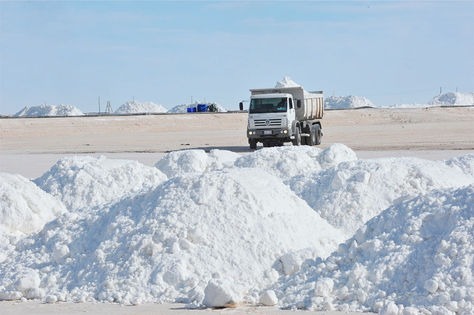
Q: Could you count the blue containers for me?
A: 2